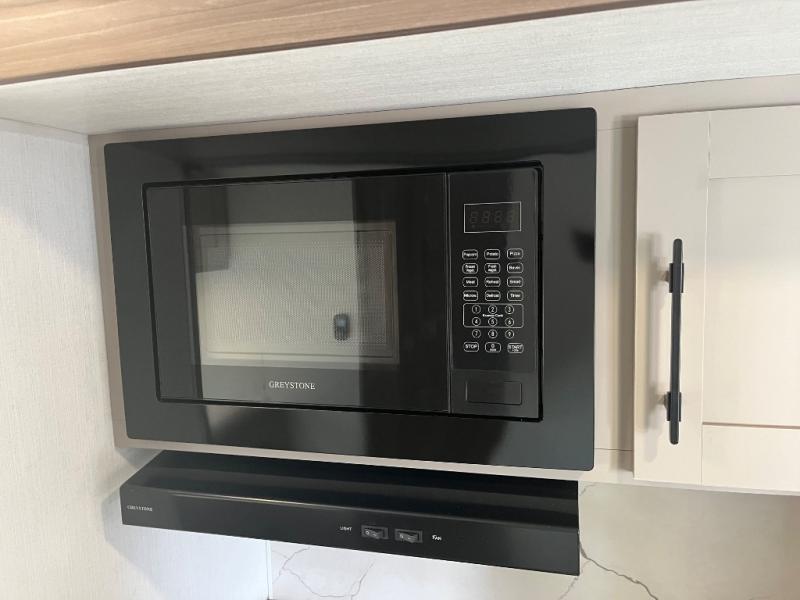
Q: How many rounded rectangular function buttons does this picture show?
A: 15